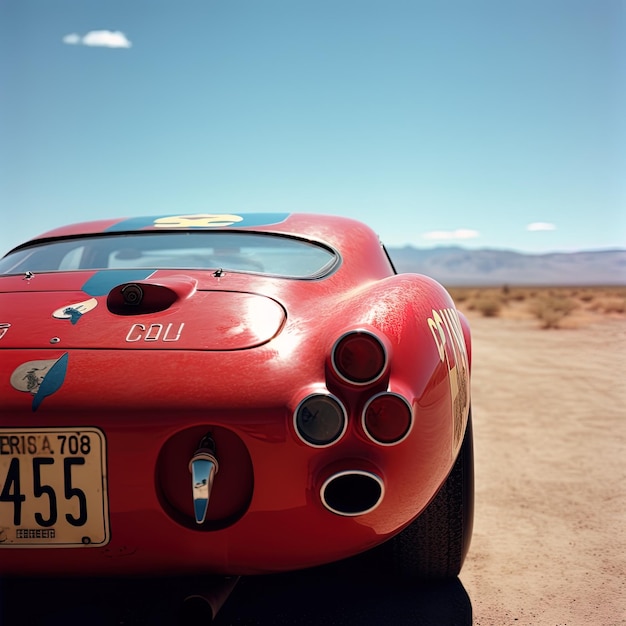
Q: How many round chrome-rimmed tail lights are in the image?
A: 3